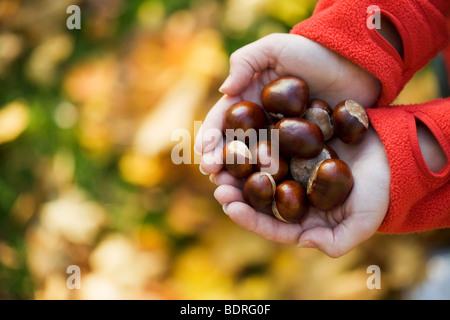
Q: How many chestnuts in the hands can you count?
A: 11